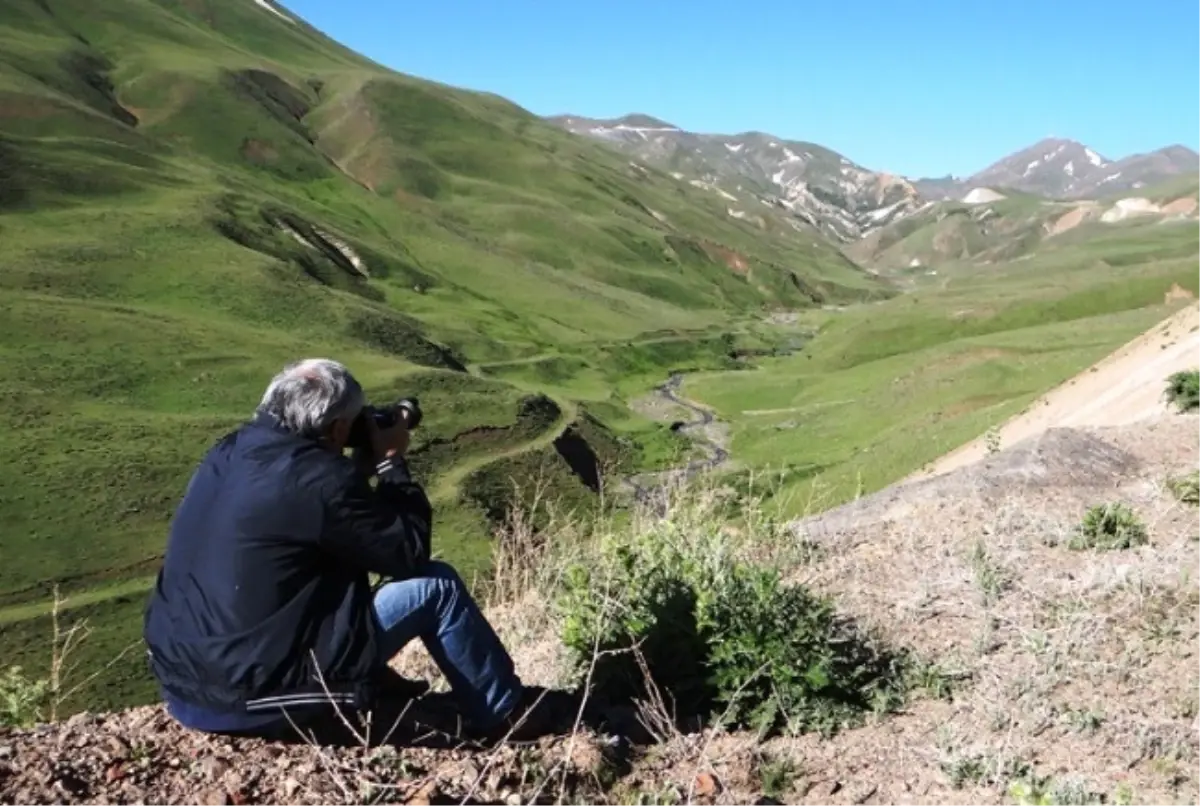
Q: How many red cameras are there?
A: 0